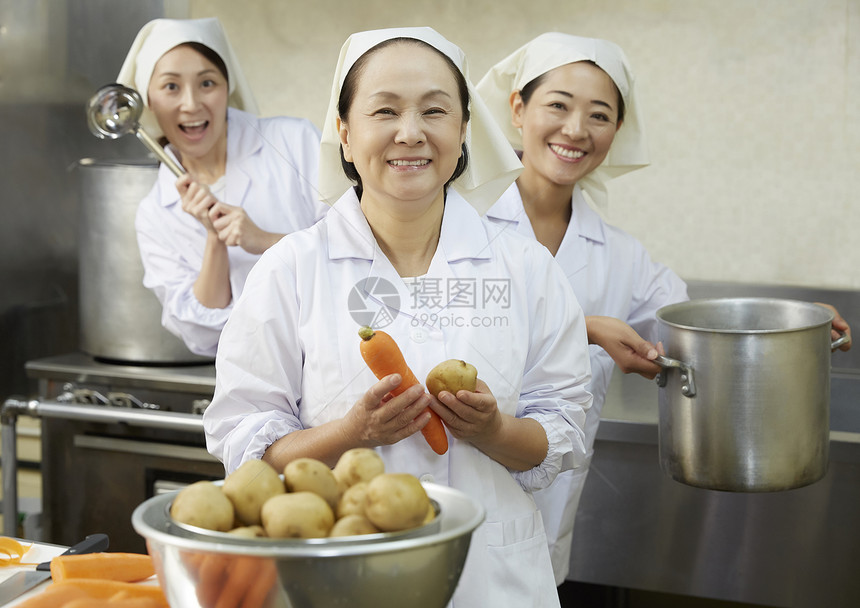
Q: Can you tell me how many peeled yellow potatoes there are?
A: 0